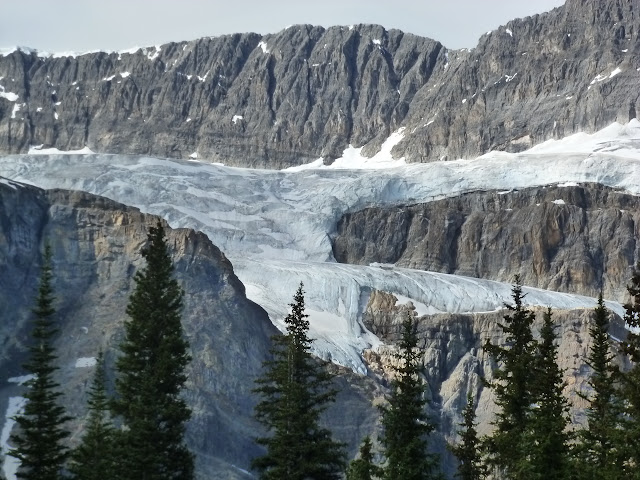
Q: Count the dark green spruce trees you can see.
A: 11